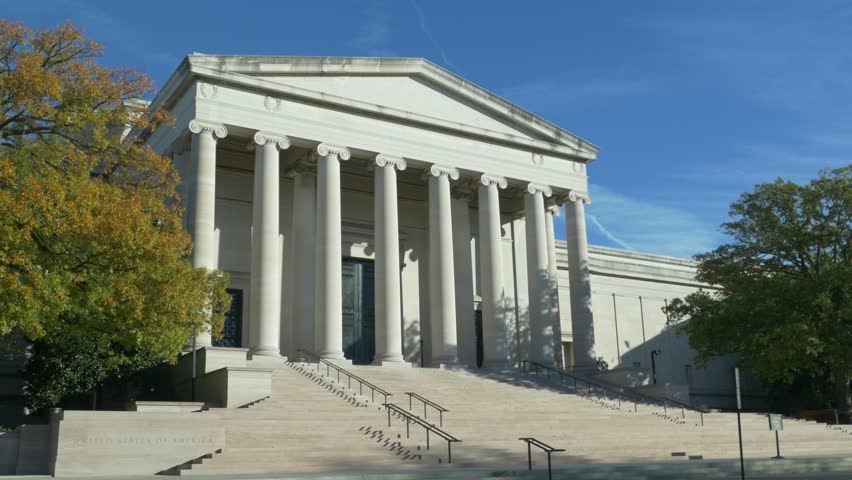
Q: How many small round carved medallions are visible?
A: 4